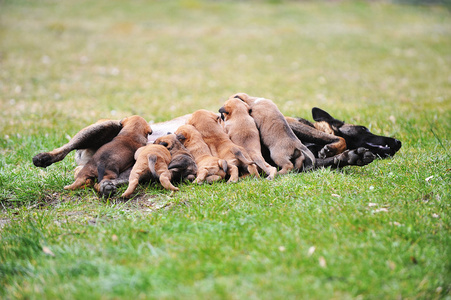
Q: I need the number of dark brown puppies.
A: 2